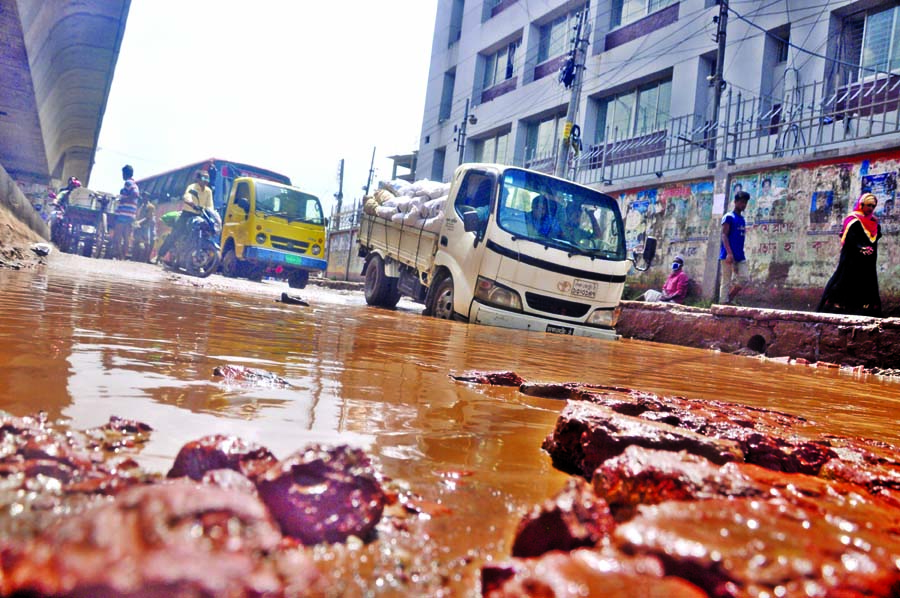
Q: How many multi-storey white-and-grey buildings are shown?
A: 1